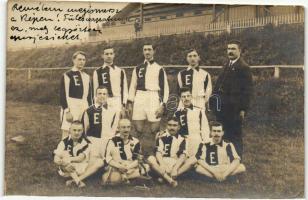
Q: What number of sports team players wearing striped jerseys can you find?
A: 10